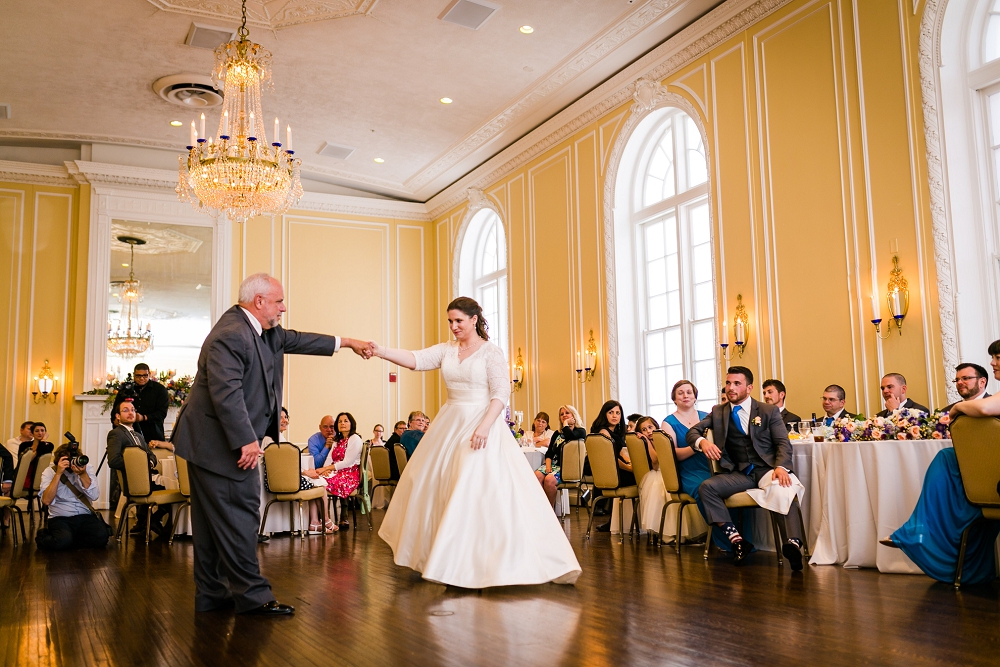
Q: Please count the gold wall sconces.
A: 5